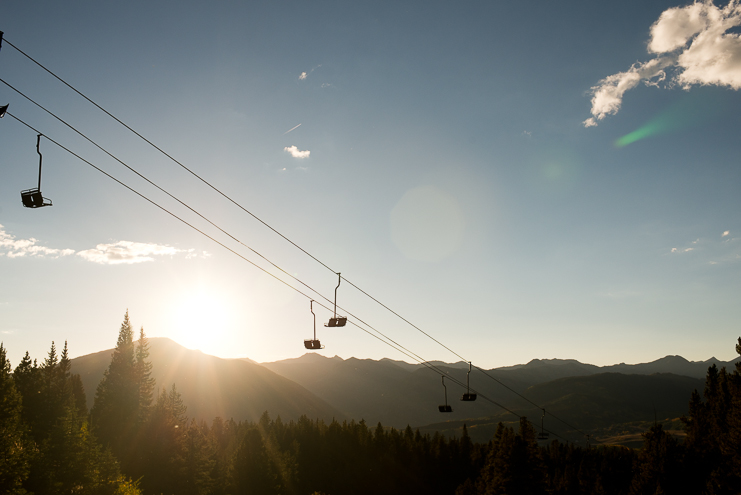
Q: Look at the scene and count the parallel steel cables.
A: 3